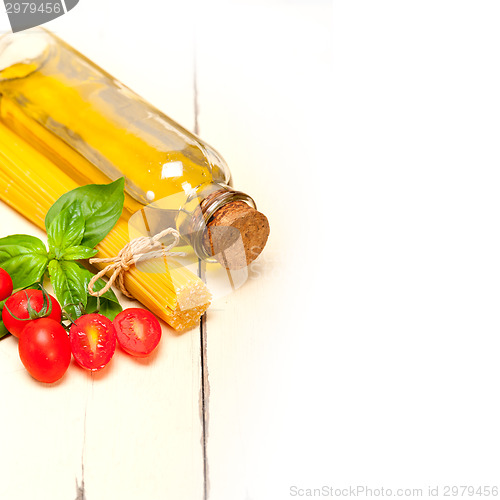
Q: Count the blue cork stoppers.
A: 0